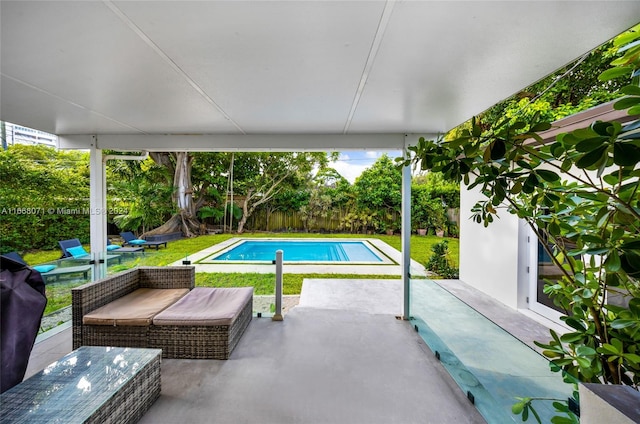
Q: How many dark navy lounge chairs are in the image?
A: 4